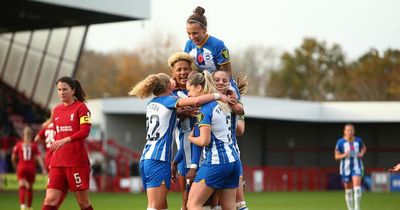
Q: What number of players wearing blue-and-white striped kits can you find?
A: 6